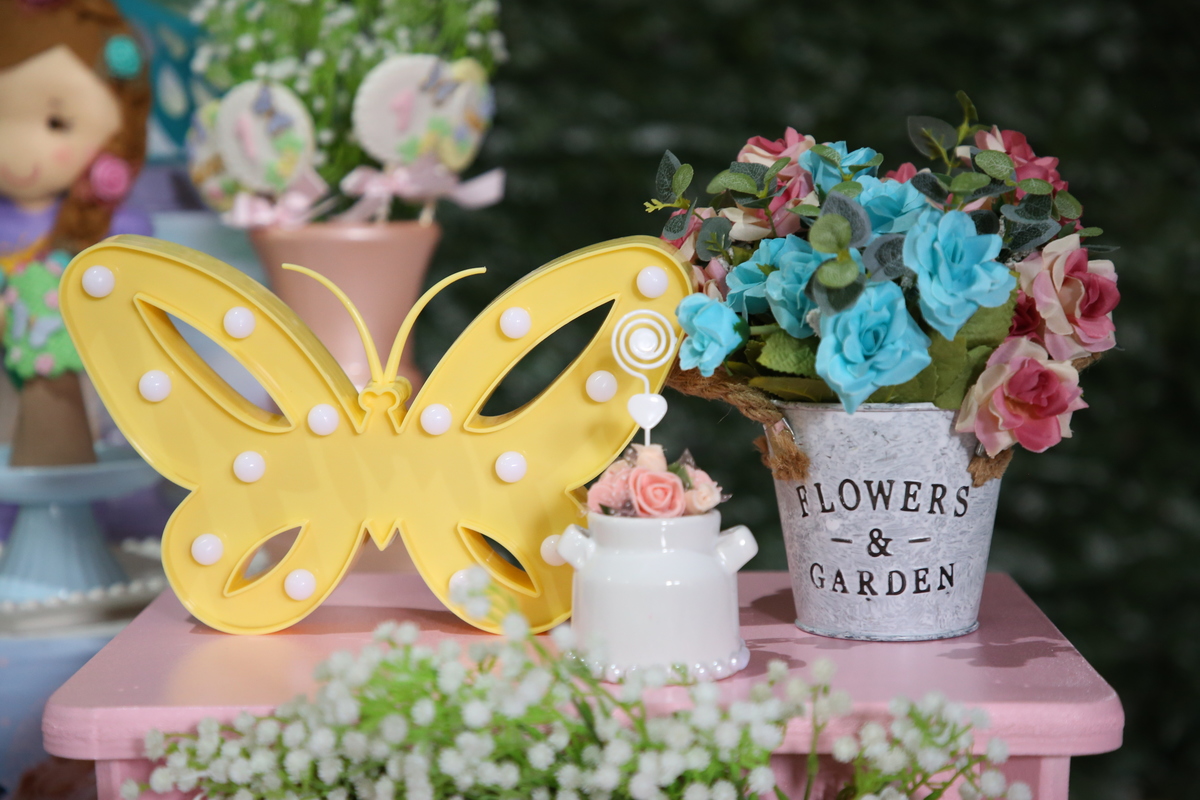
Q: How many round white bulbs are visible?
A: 14